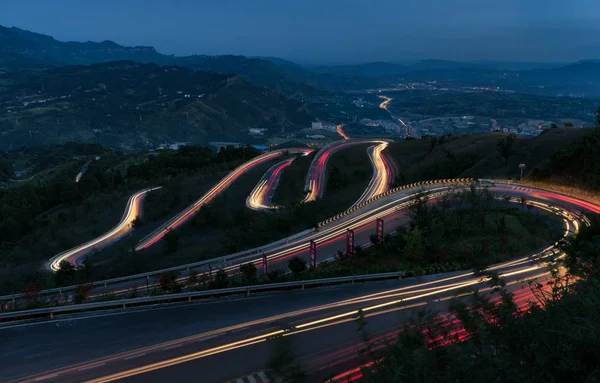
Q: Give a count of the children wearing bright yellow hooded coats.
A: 0